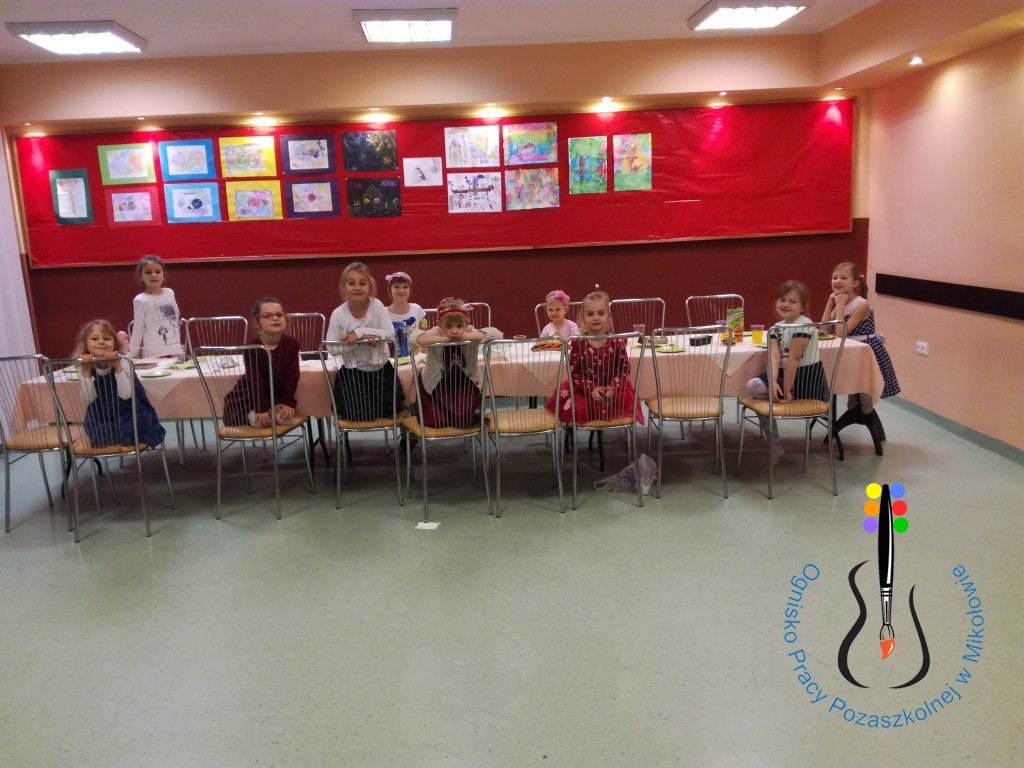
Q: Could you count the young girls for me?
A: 10